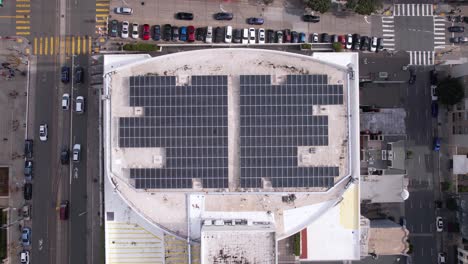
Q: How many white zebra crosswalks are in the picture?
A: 4